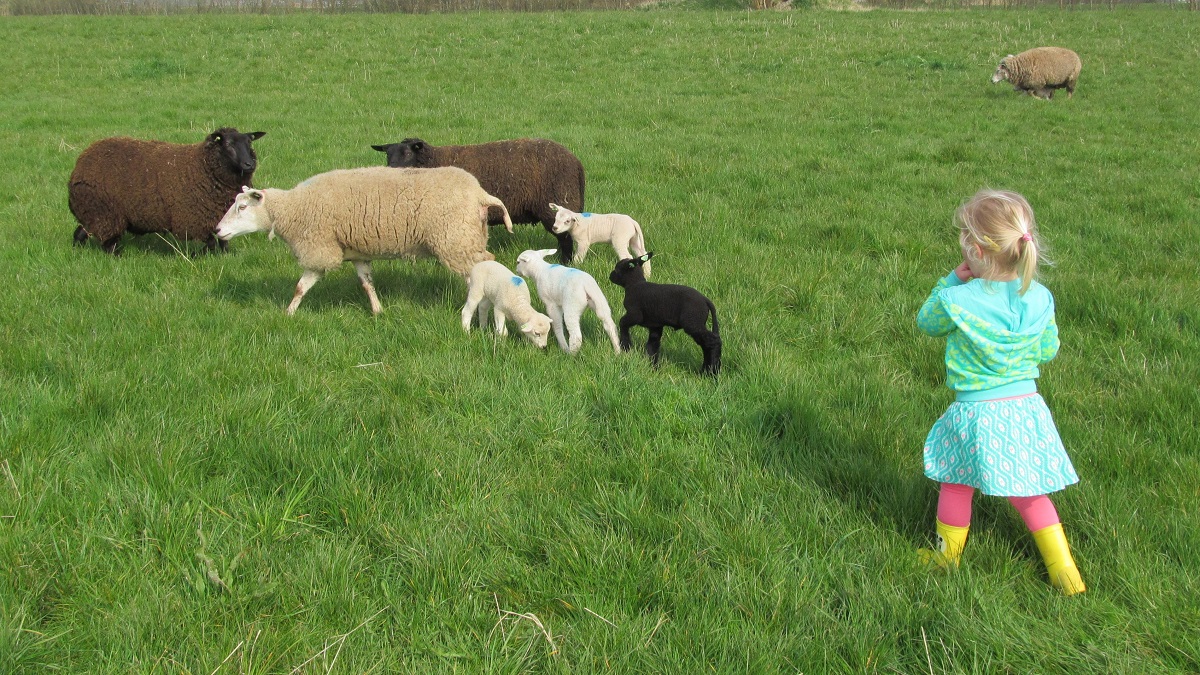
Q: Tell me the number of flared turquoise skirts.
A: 1